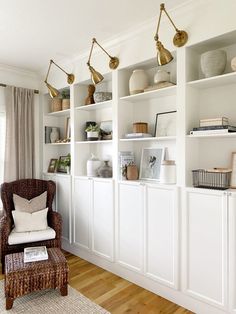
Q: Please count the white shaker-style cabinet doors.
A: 8